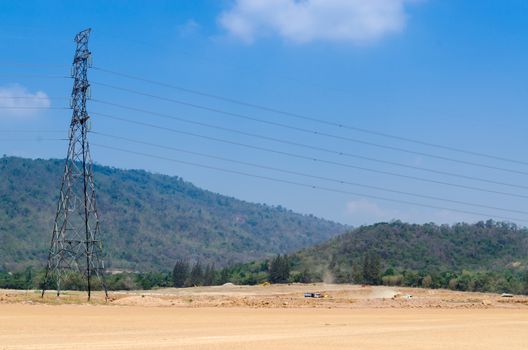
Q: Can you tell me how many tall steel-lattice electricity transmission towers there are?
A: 1